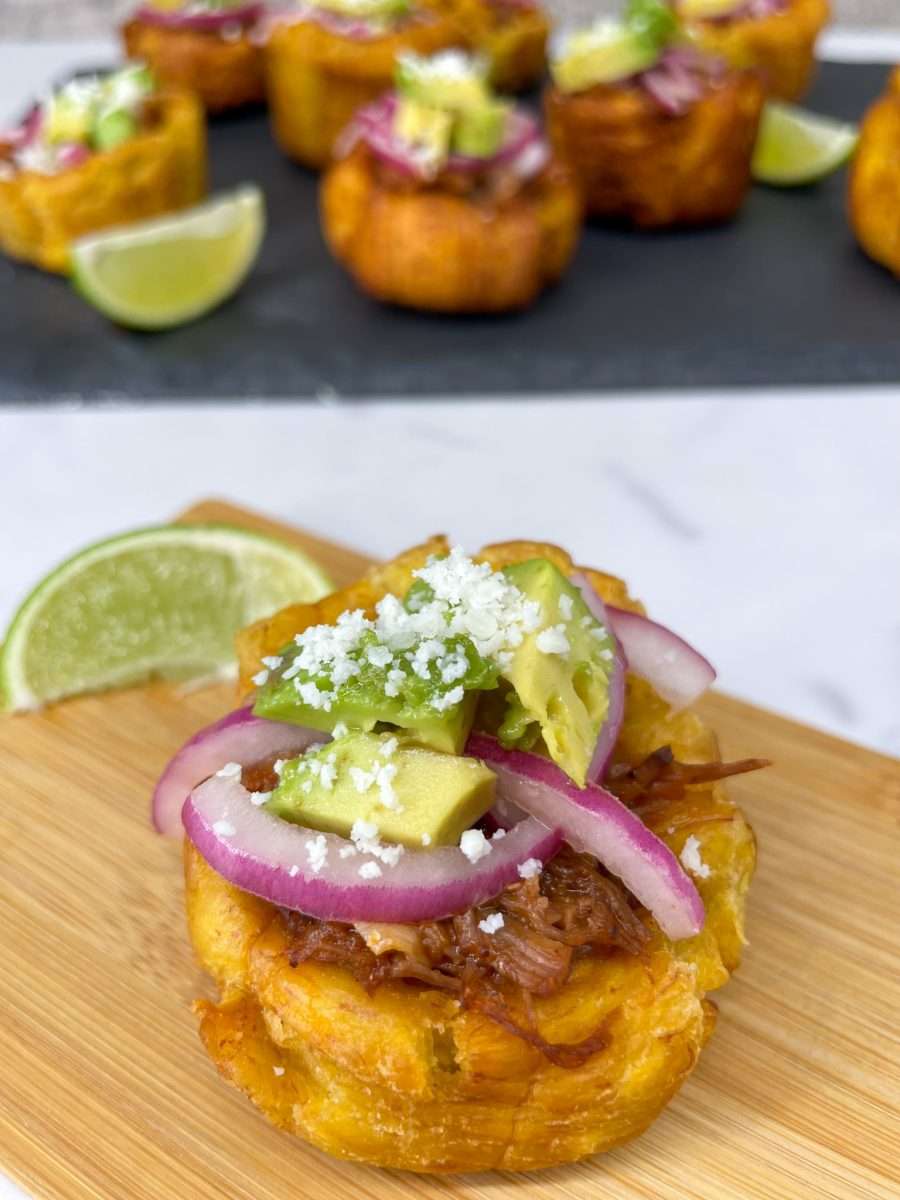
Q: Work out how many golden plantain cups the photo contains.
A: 9